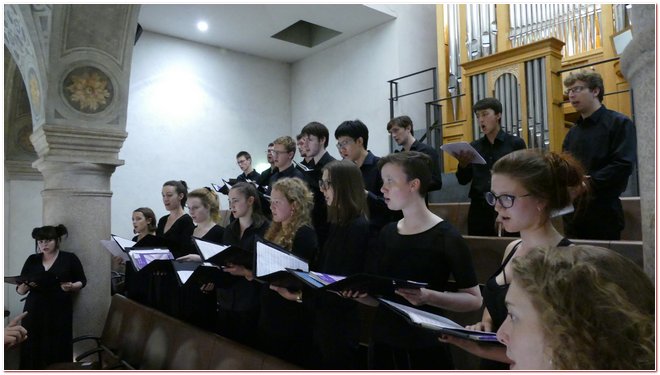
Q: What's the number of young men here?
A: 9